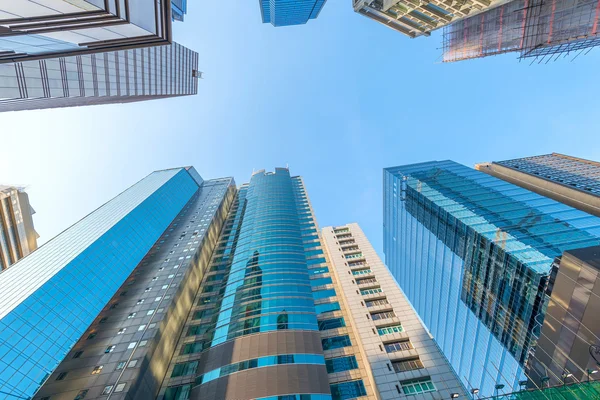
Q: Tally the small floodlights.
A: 7